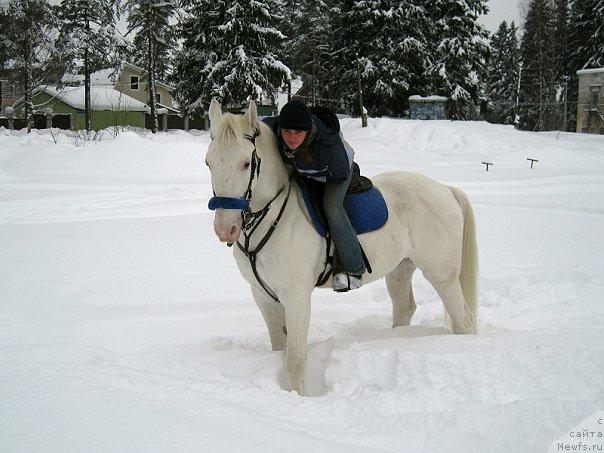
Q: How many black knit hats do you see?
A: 1